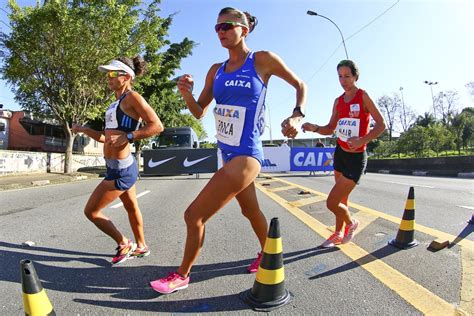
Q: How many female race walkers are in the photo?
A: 3